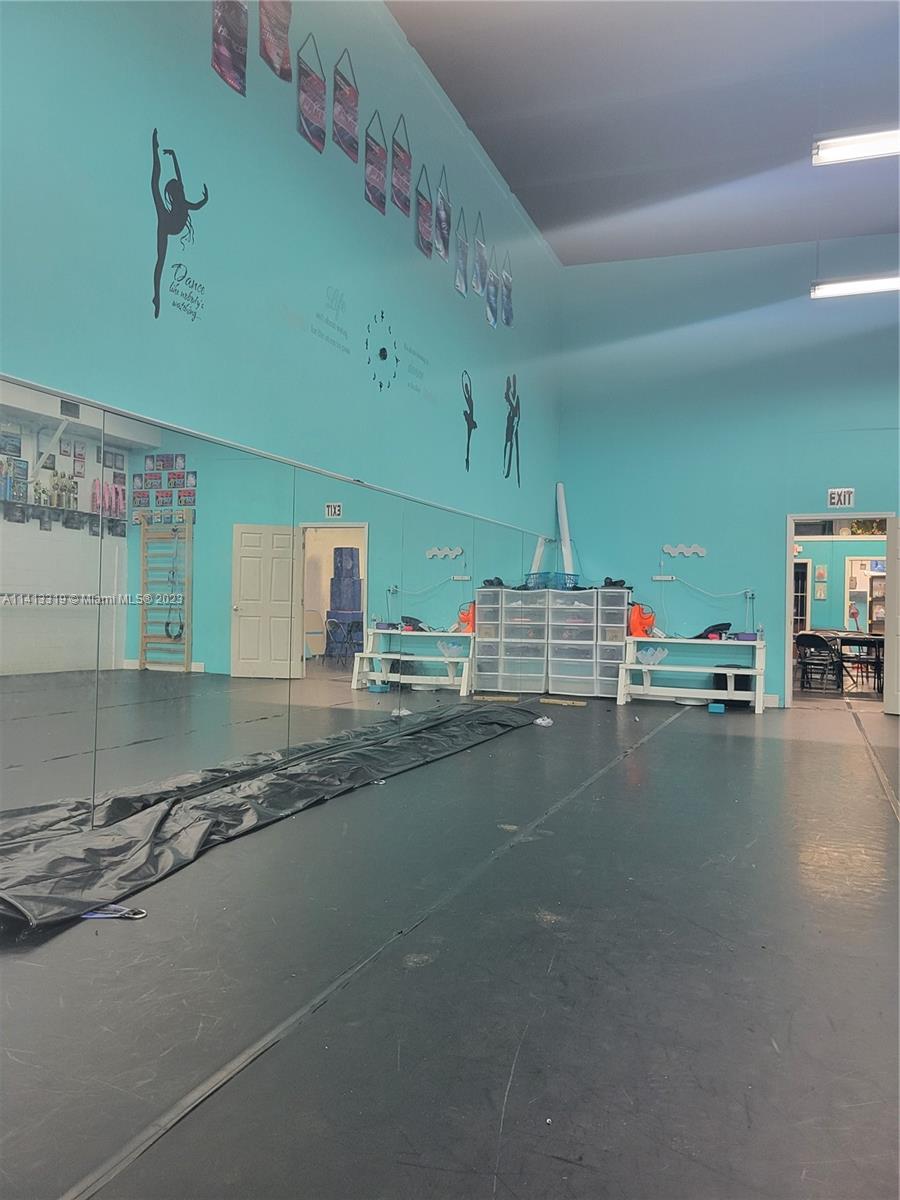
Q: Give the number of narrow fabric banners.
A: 12